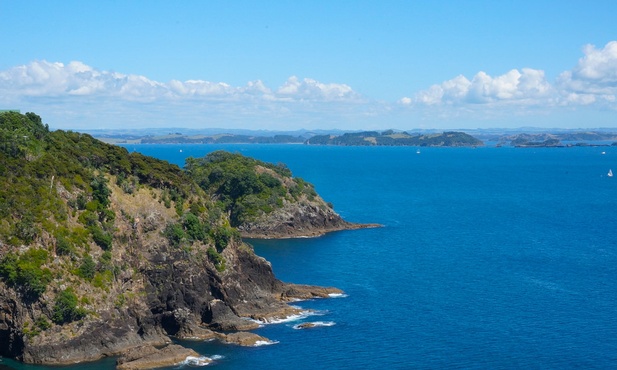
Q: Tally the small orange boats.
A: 0